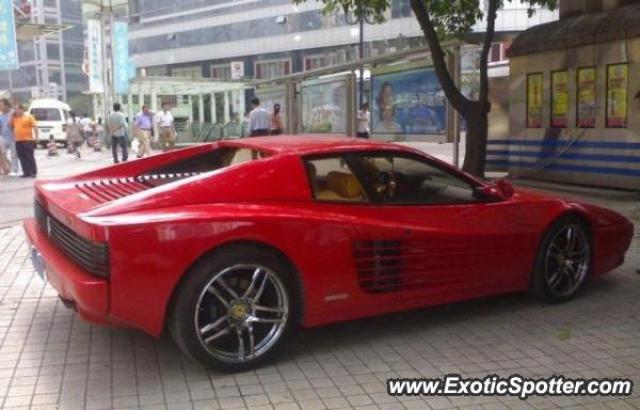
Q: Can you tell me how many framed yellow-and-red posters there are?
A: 4